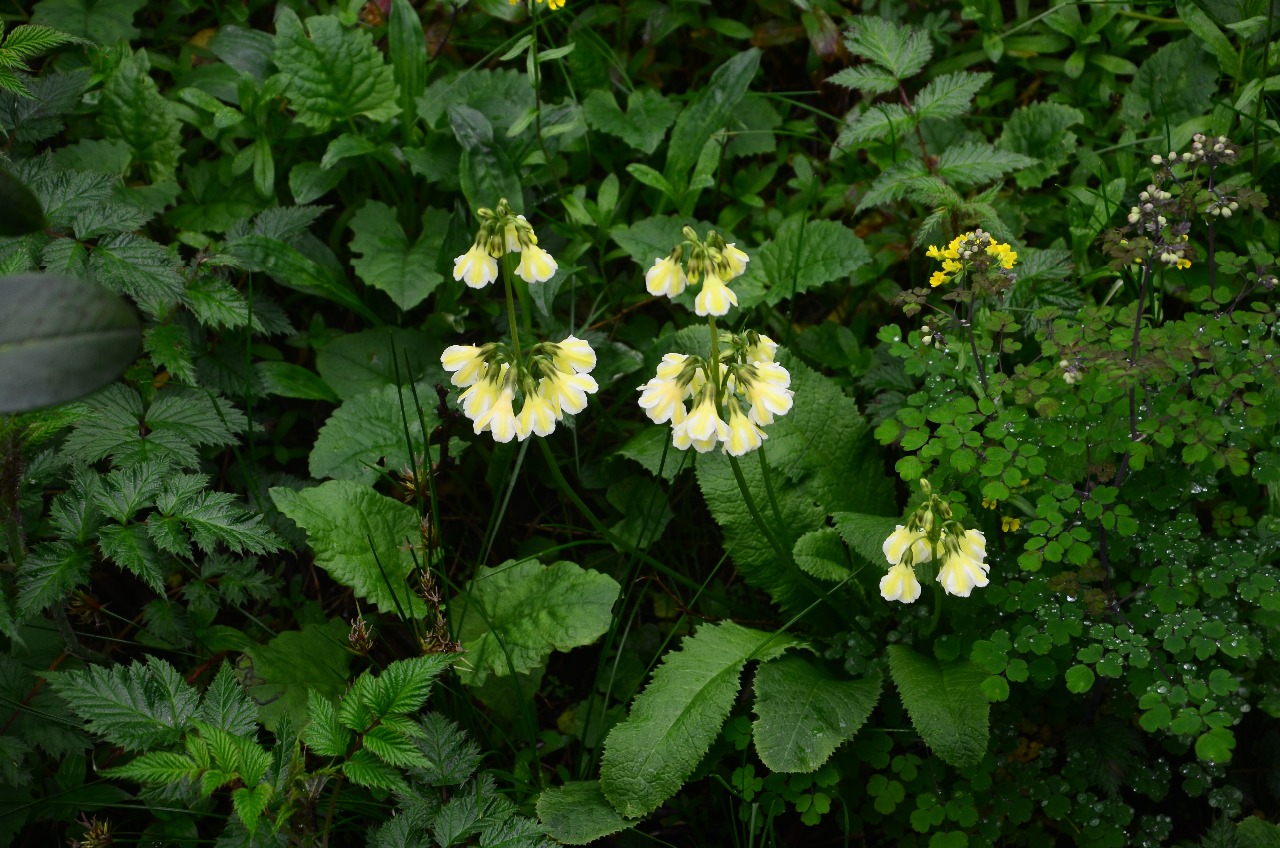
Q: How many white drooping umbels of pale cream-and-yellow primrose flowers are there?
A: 5